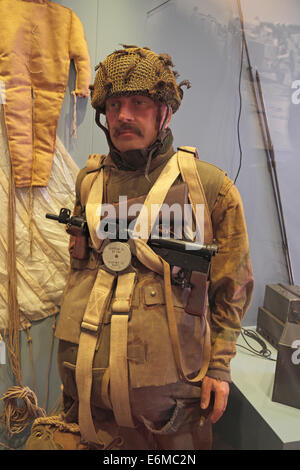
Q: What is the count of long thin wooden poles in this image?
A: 2